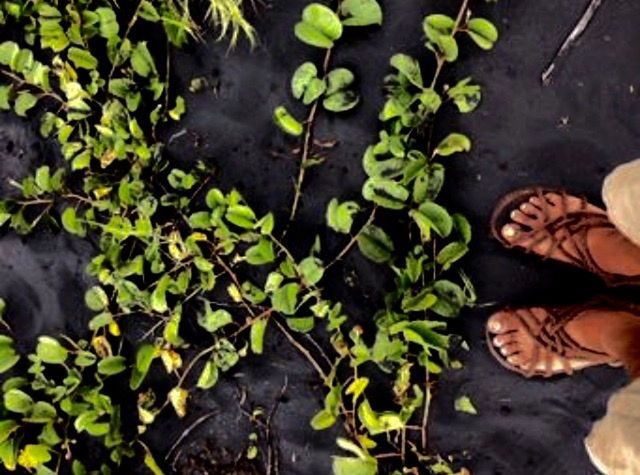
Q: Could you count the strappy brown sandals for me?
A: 2